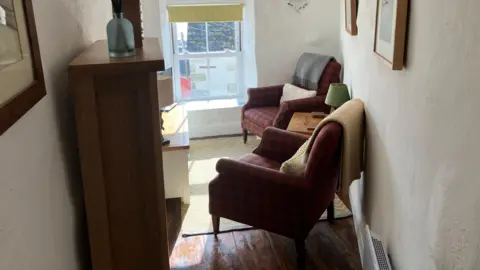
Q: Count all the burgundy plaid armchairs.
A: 2